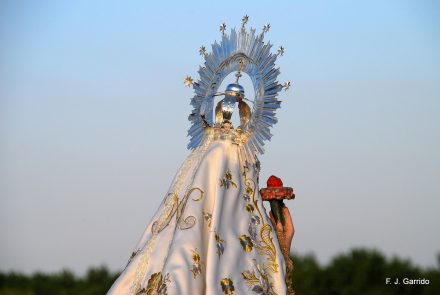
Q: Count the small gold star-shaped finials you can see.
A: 7